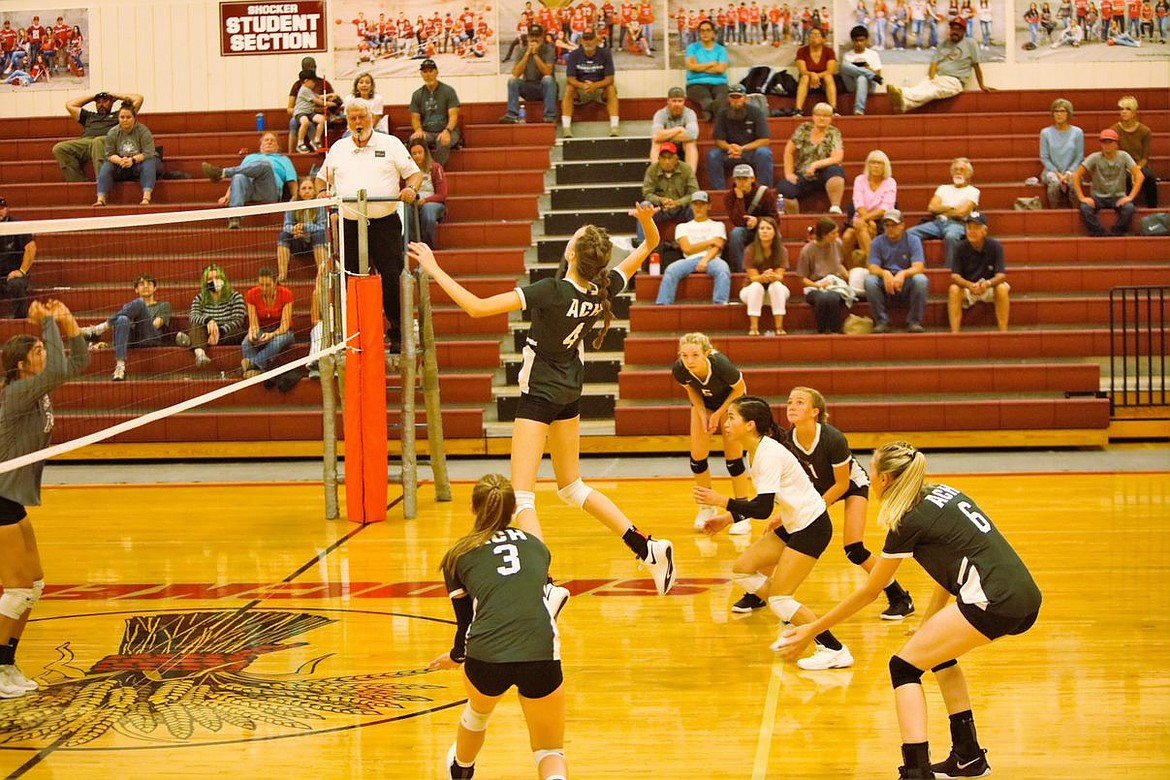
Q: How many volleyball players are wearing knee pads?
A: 7